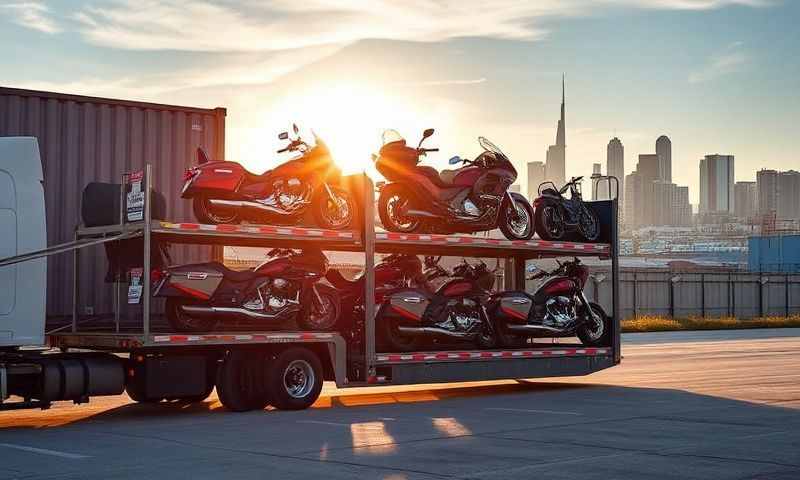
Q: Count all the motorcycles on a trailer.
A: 7